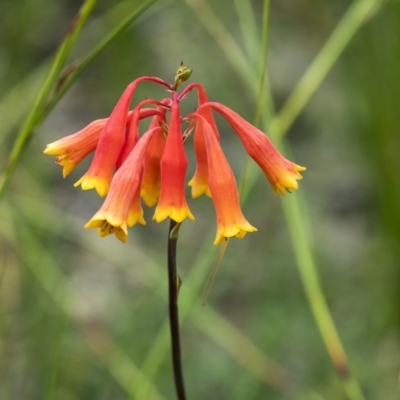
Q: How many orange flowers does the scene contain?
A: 9